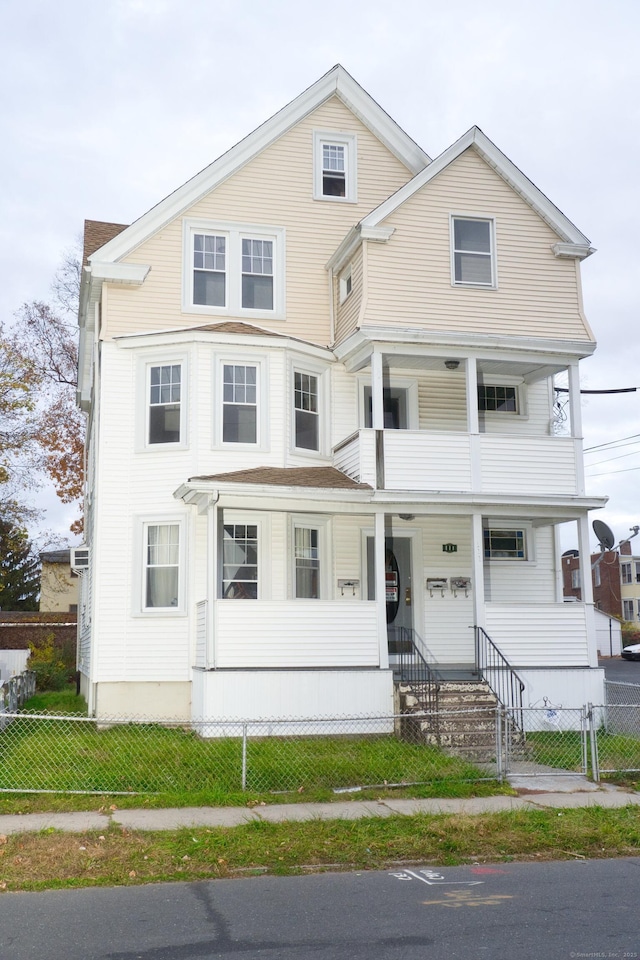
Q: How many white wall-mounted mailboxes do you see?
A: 3